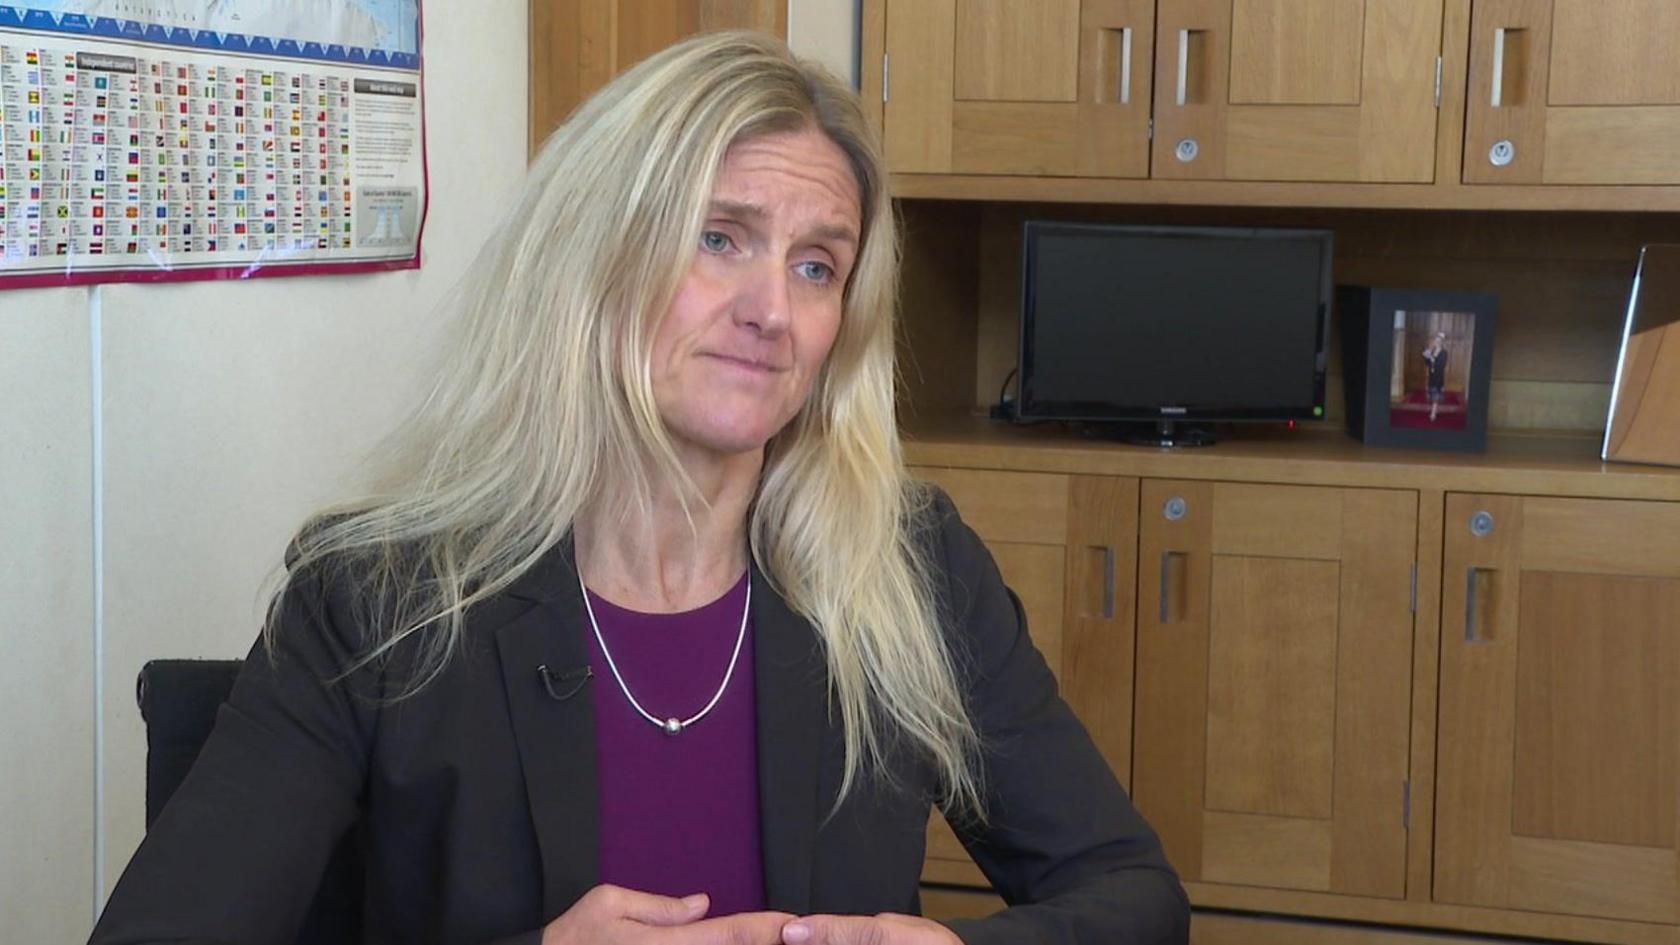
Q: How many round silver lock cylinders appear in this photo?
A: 4